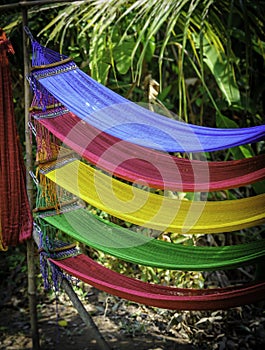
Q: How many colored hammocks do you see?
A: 5